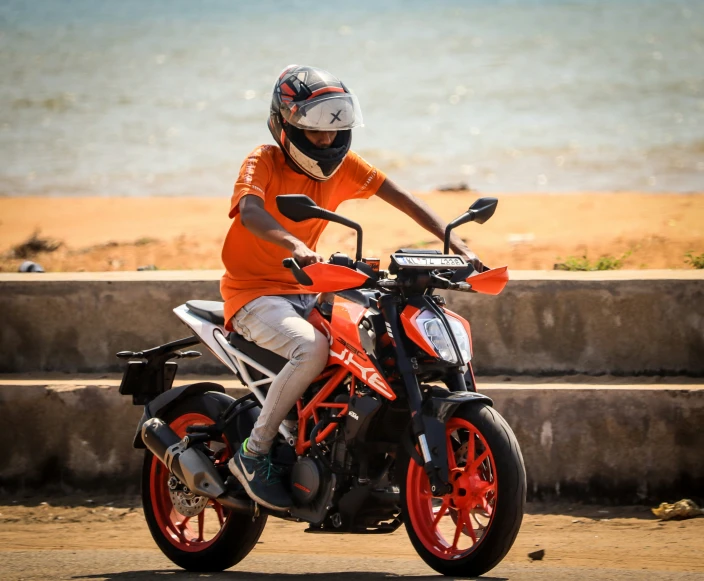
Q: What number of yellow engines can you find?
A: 0